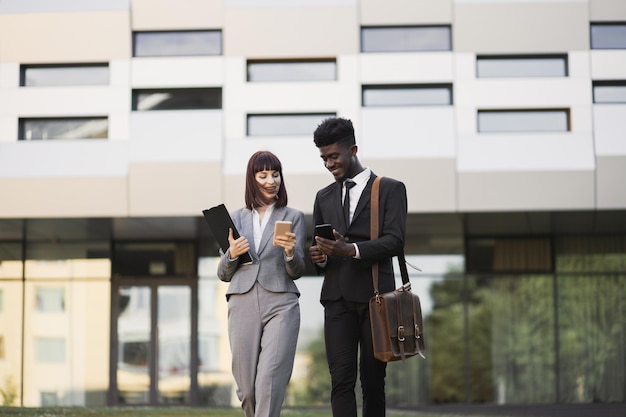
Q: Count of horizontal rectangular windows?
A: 12